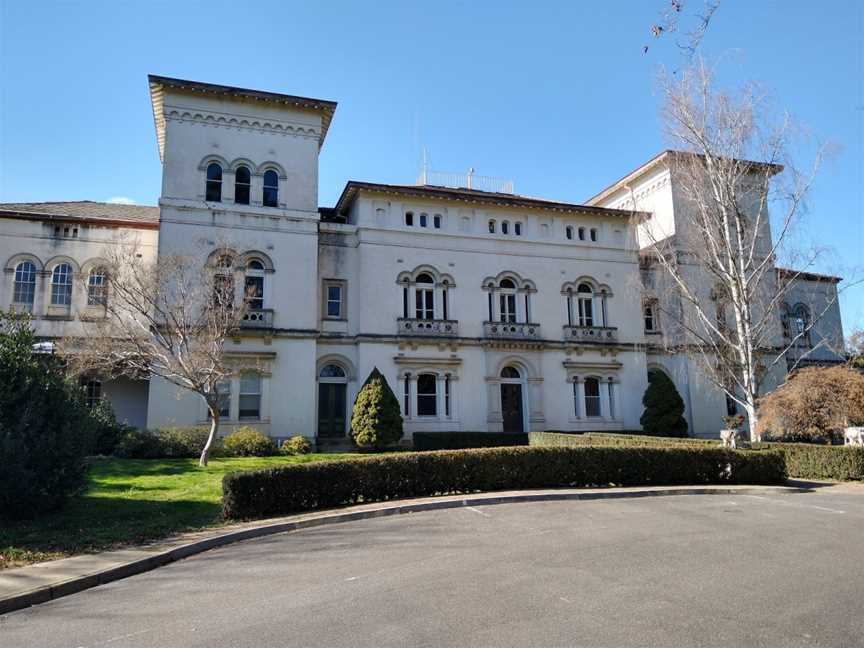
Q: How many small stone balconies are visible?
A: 4